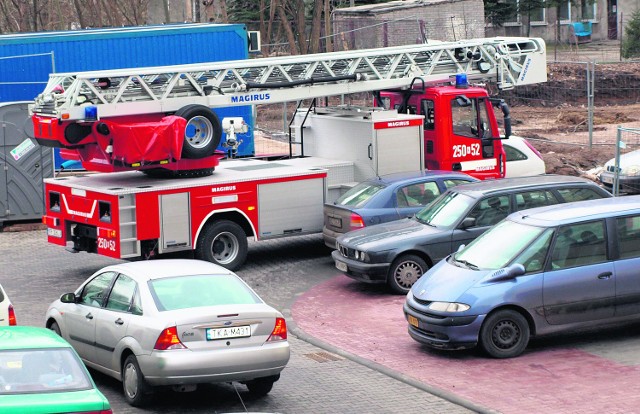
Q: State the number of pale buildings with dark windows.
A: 1